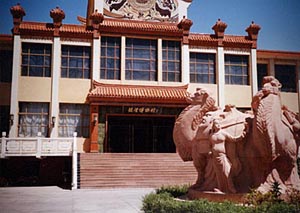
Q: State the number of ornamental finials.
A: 6